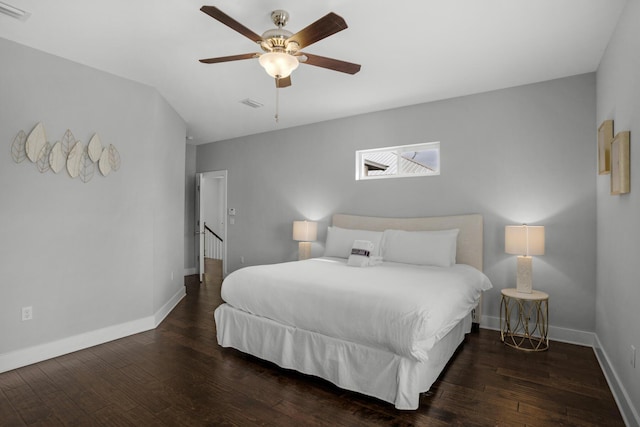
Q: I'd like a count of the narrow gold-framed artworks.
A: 2